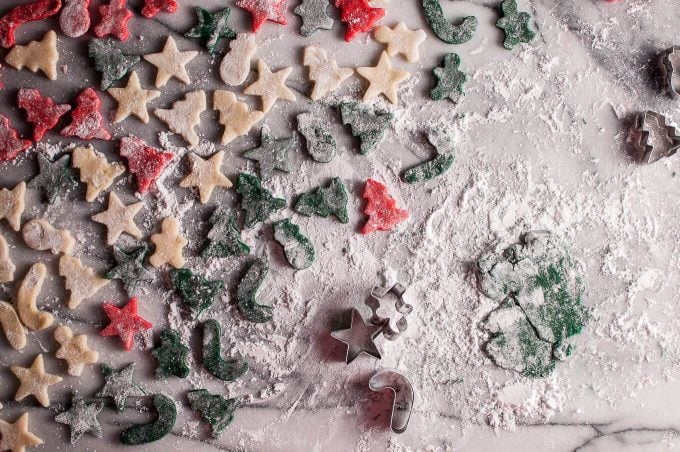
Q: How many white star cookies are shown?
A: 8